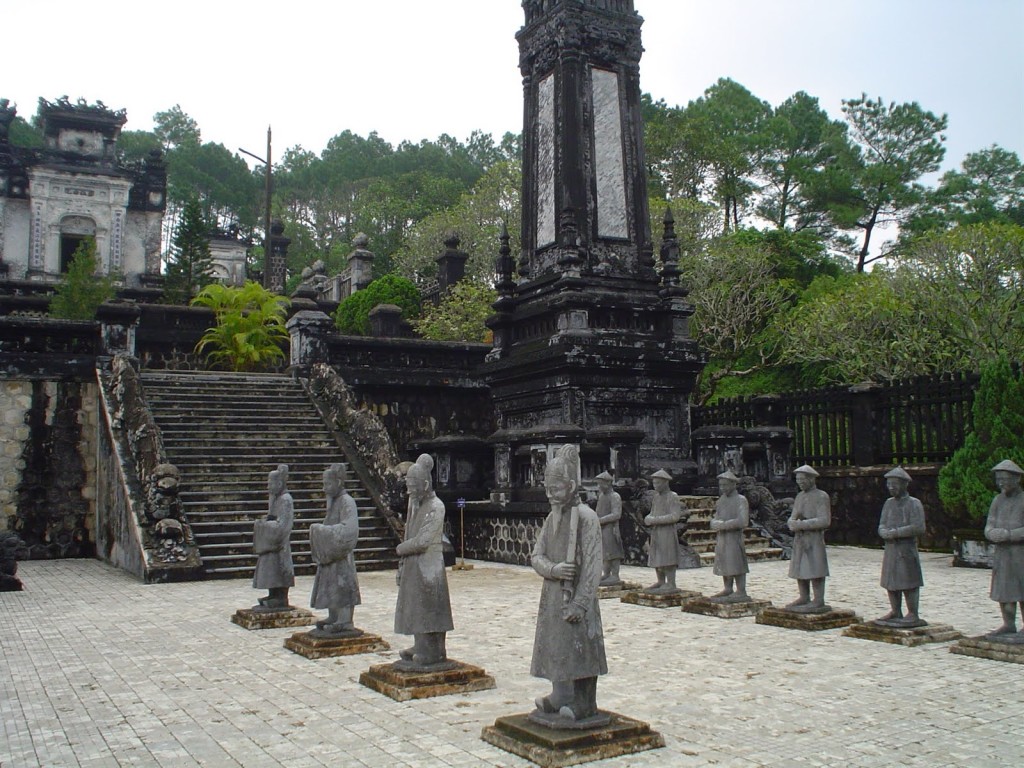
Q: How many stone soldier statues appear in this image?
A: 10